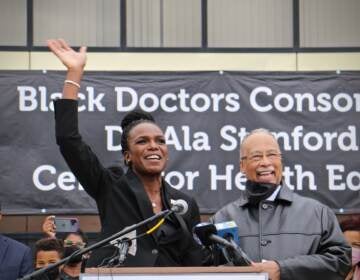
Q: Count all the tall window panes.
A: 5